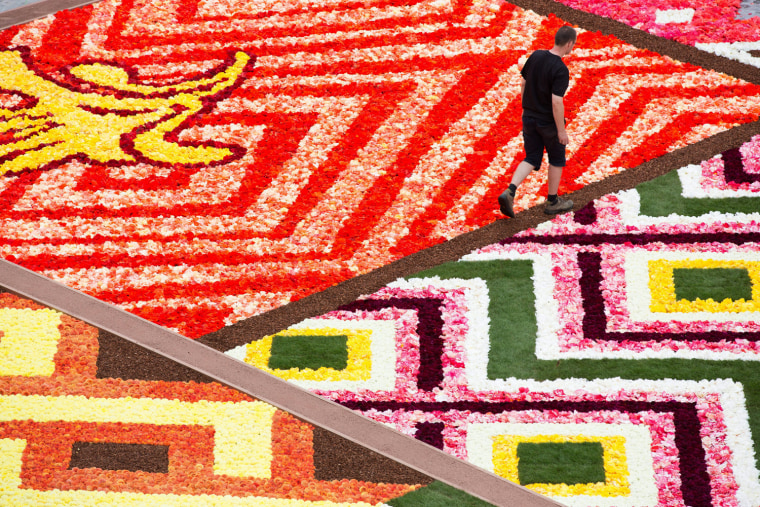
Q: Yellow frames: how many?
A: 3